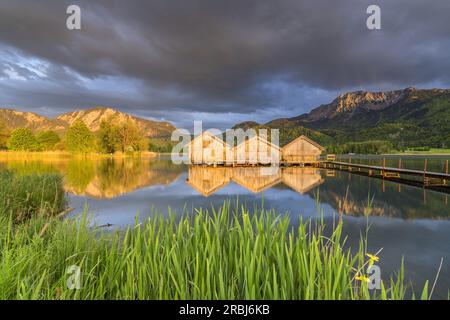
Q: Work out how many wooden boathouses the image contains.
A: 3